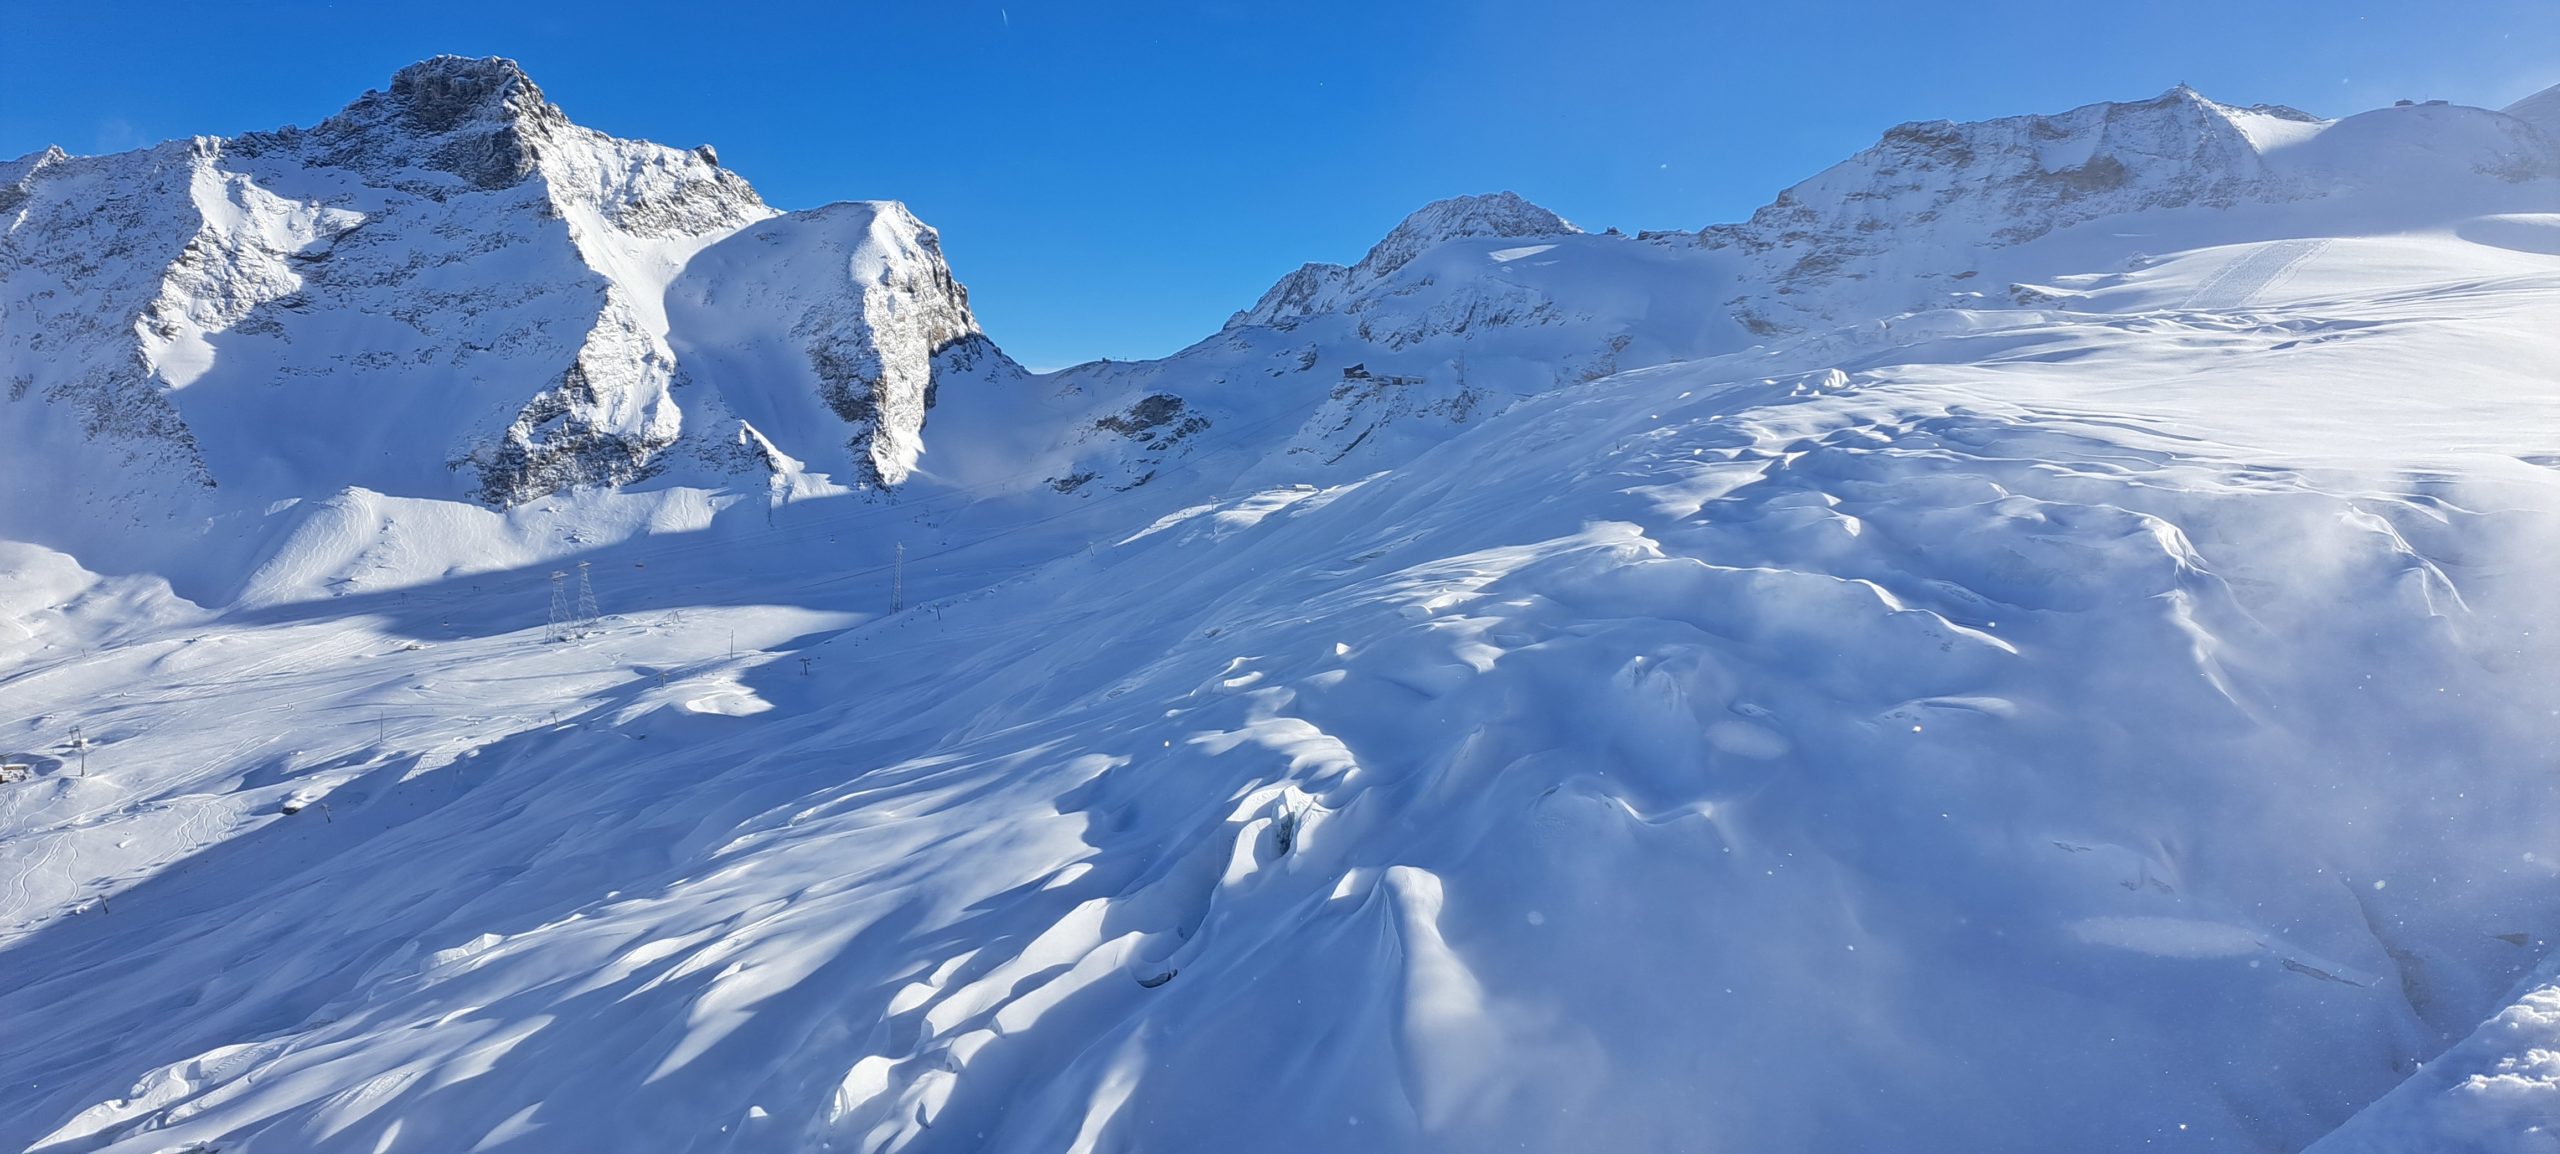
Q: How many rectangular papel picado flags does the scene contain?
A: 0